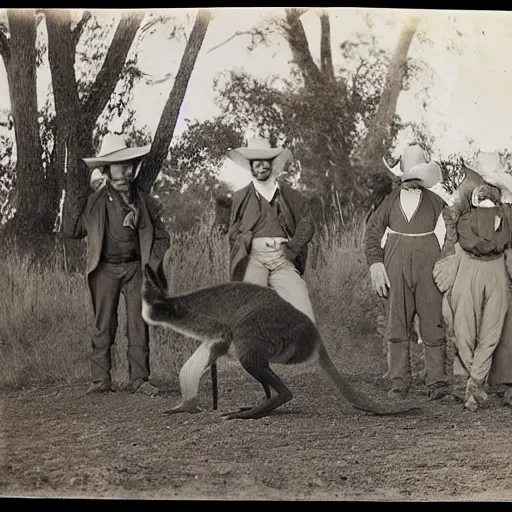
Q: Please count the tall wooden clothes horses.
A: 0